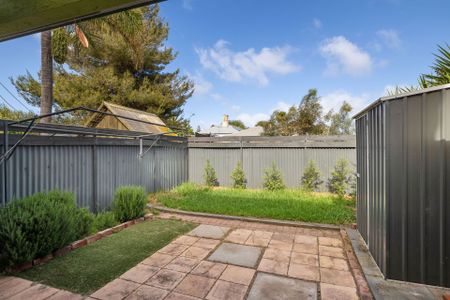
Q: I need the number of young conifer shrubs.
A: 5